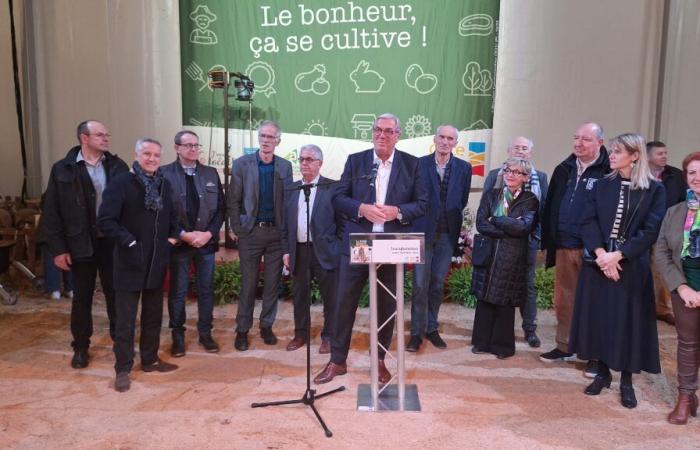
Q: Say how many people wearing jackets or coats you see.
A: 13